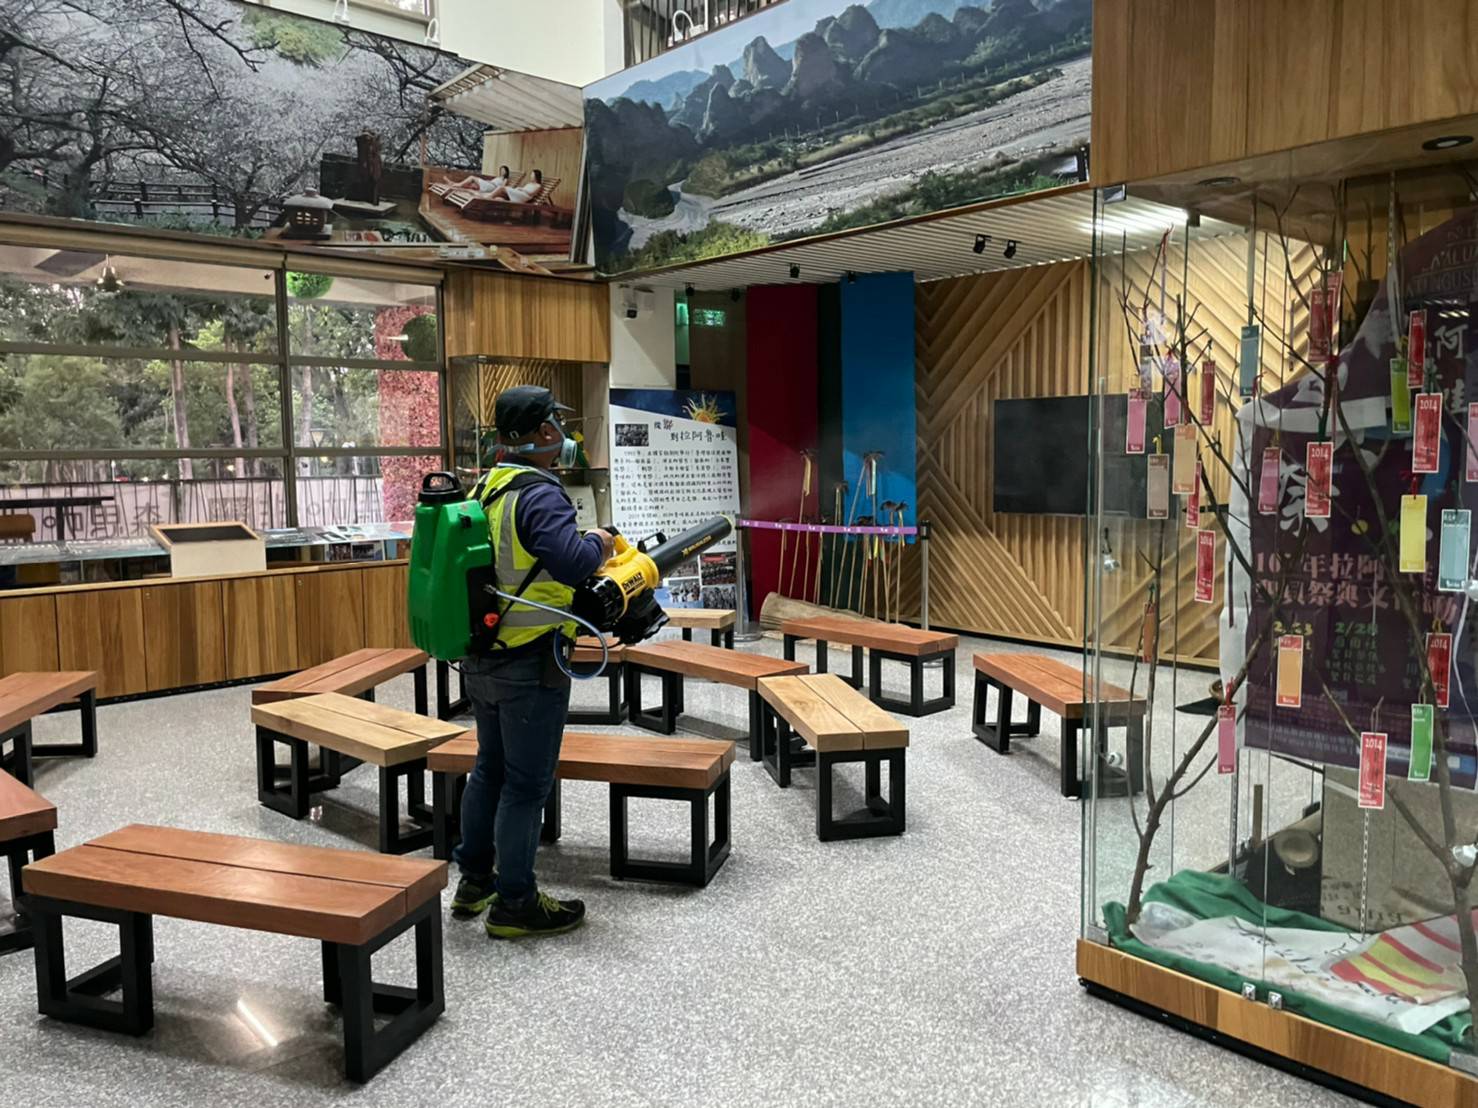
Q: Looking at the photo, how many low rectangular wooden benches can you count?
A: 12